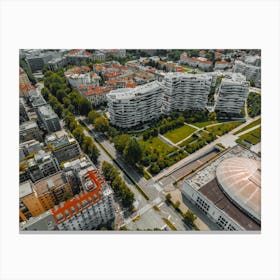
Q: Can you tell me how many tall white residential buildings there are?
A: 3